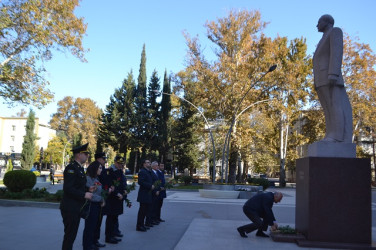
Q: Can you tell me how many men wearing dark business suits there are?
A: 4